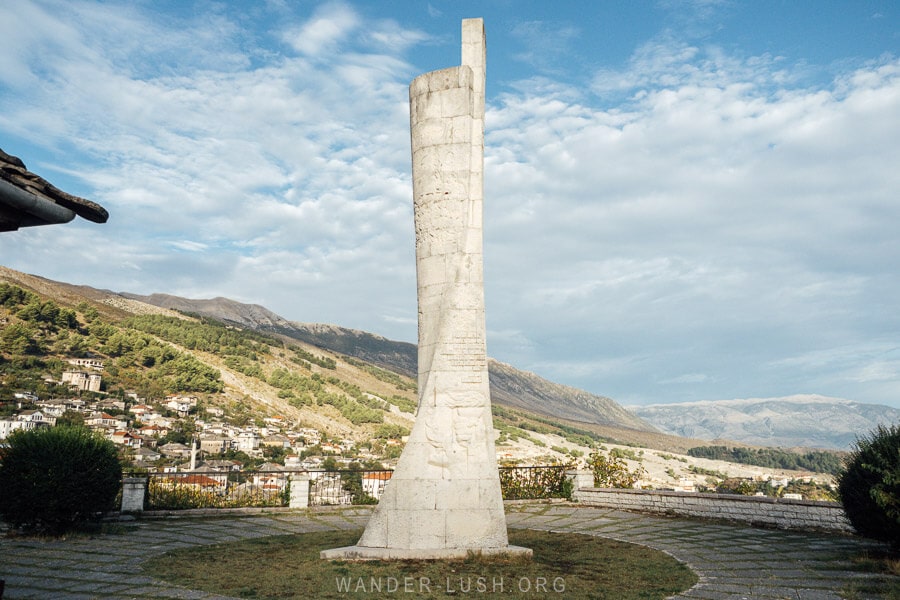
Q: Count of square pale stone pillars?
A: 3